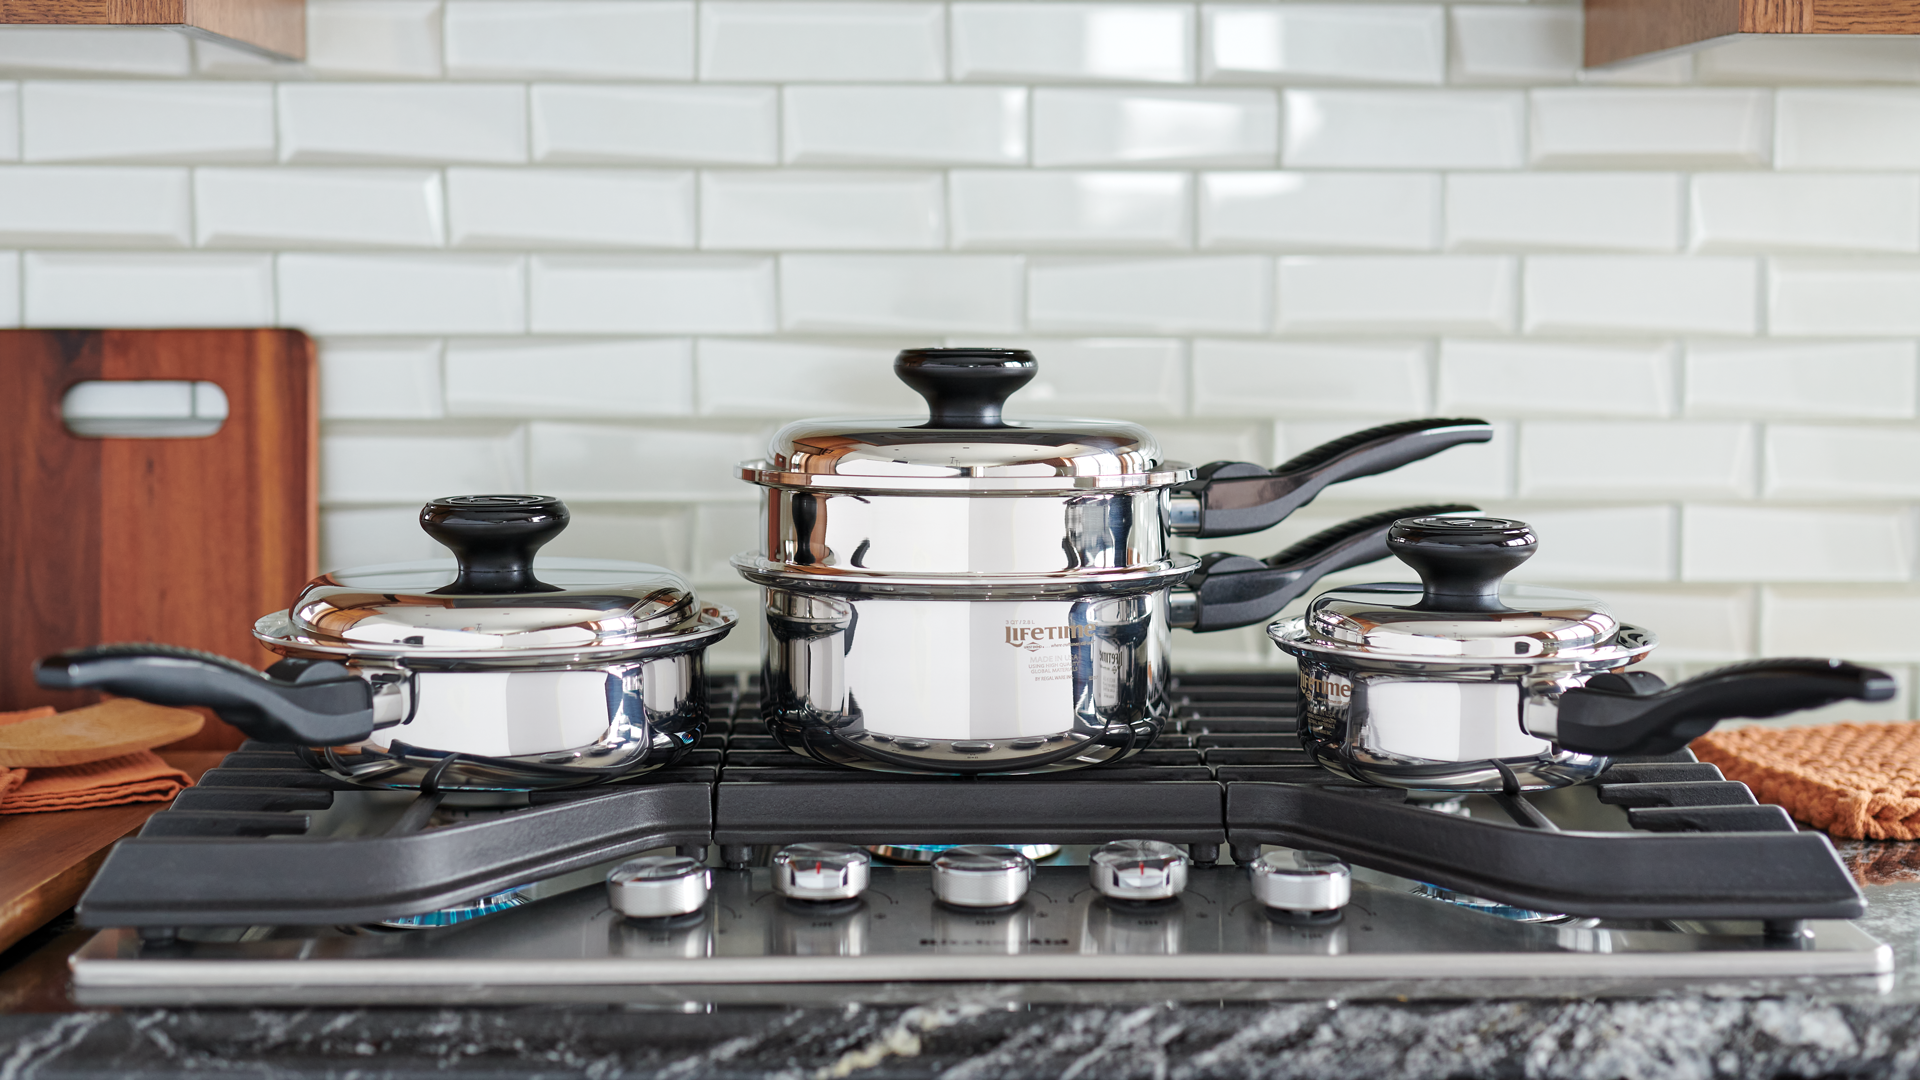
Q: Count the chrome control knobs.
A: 5